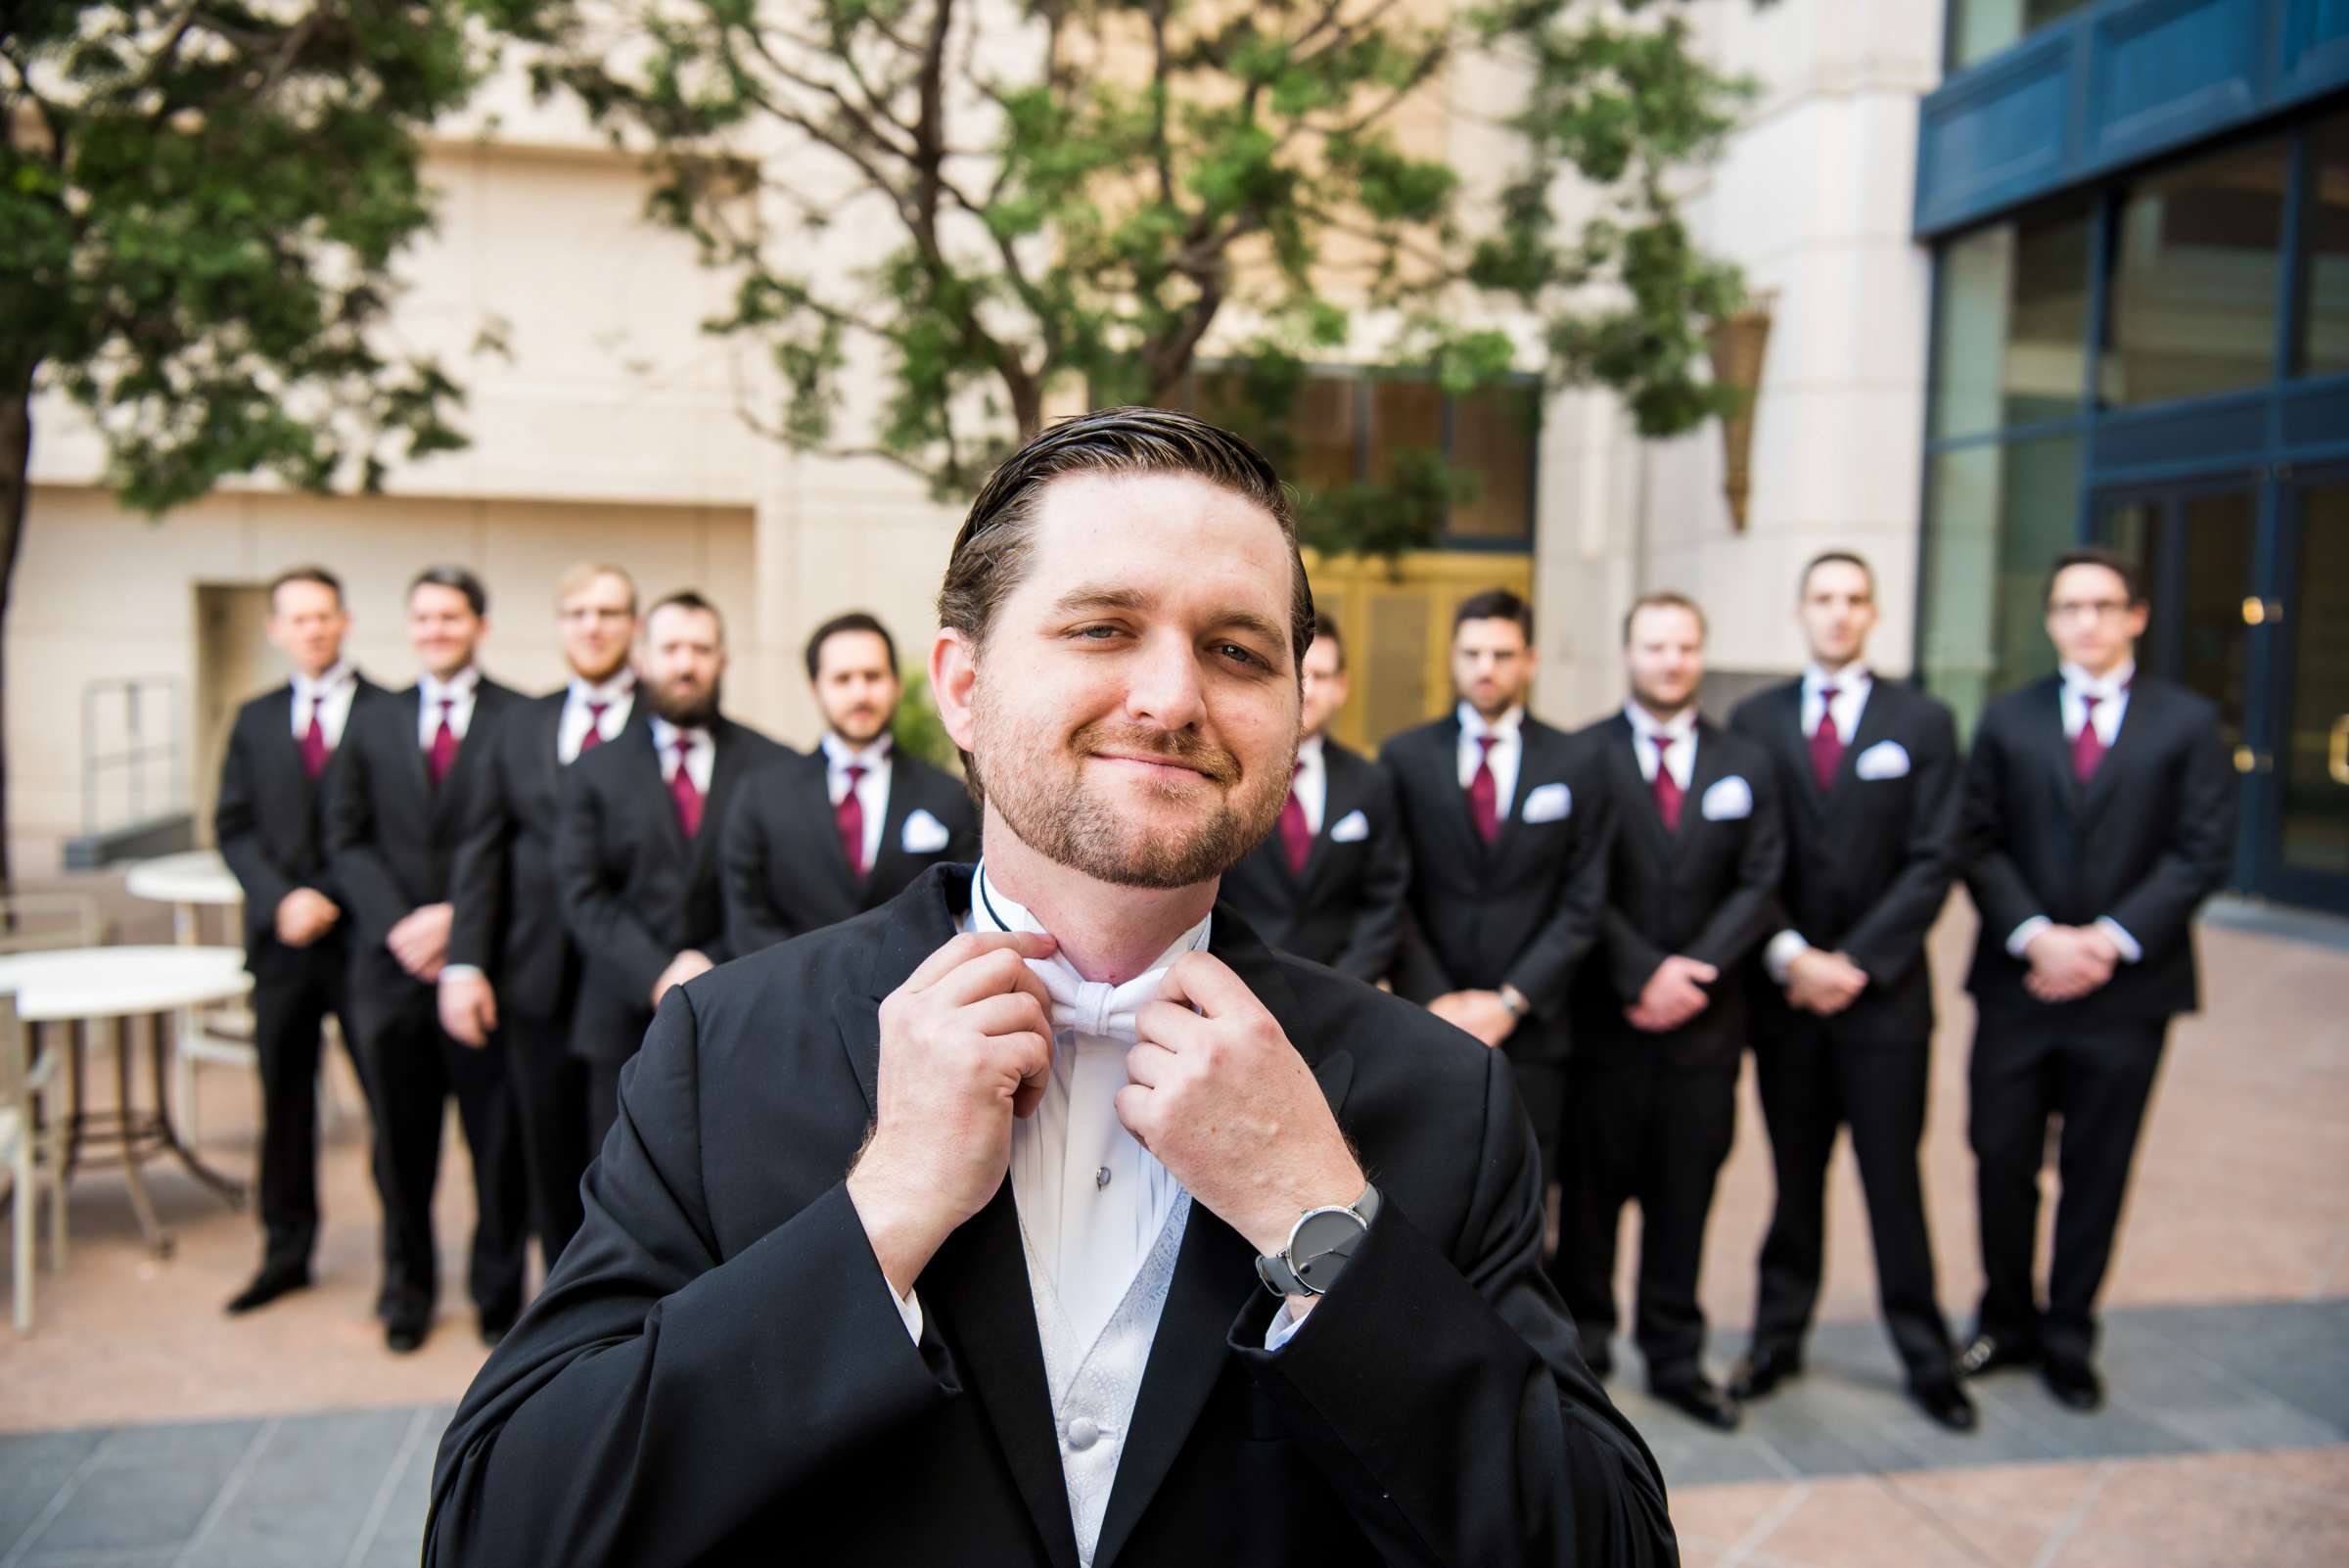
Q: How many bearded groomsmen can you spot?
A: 5